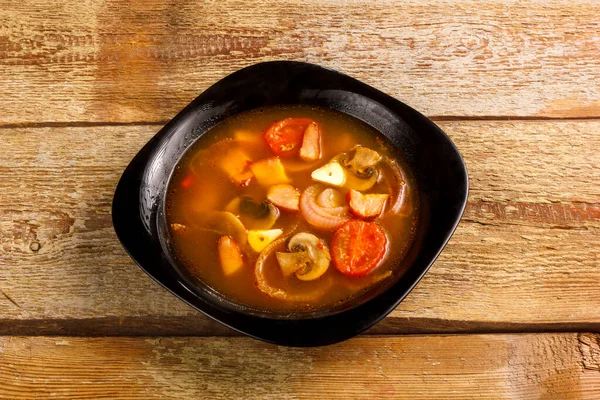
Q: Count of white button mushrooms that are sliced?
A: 3